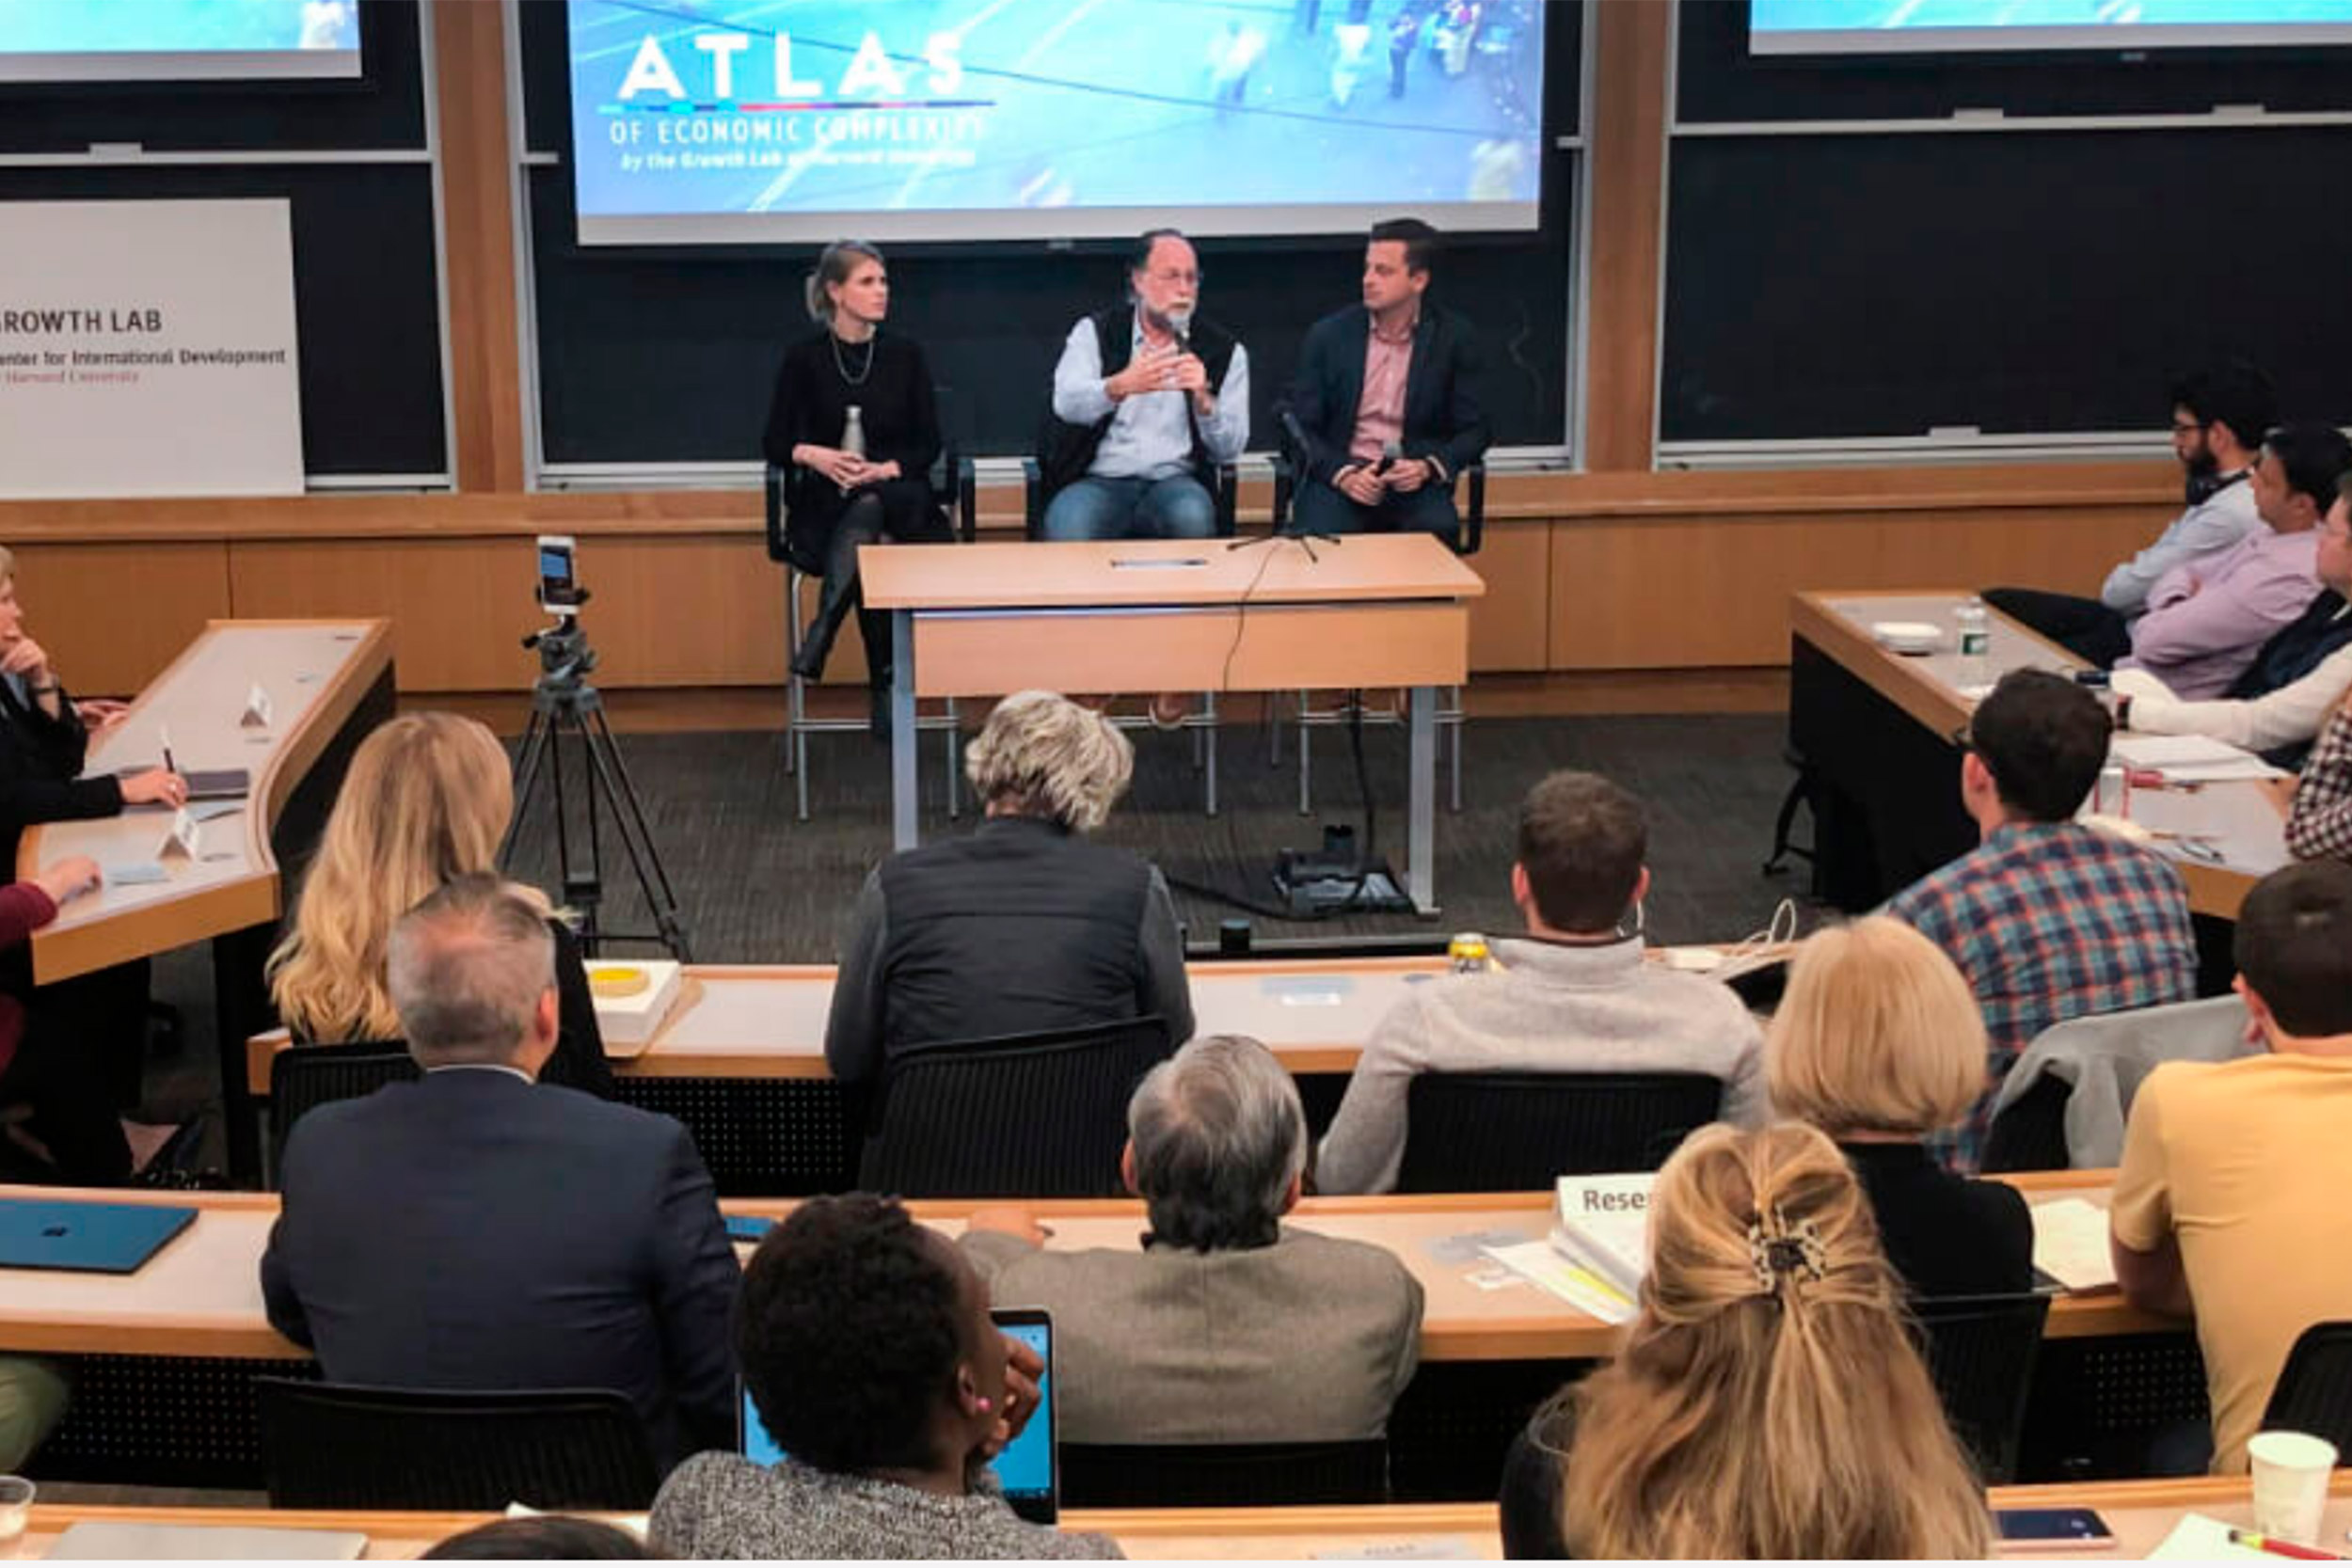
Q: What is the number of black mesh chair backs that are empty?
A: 0